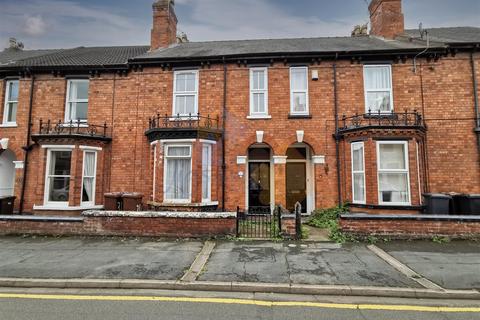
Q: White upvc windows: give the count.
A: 12